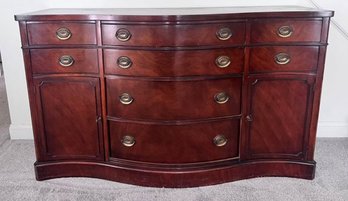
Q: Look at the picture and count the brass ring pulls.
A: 12